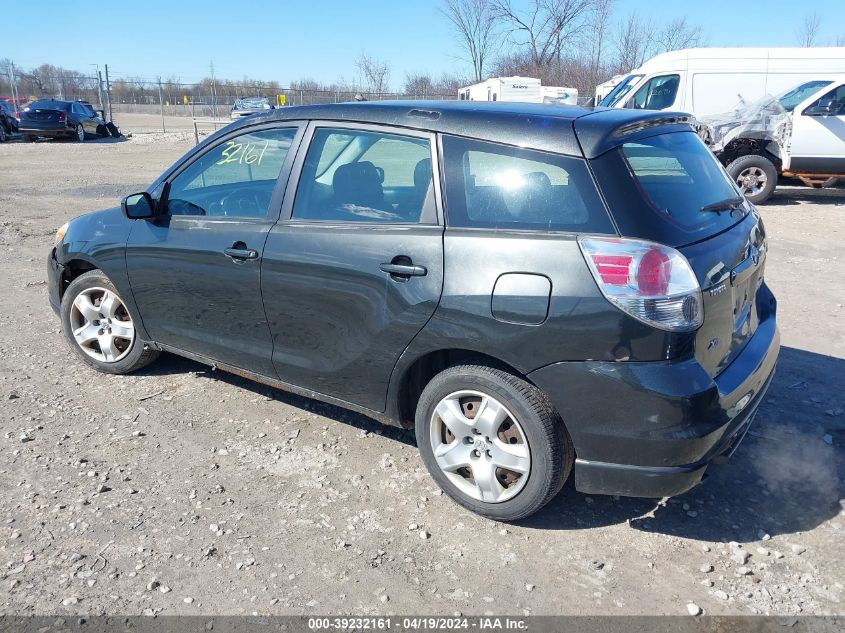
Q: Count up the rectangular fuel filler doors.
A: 1